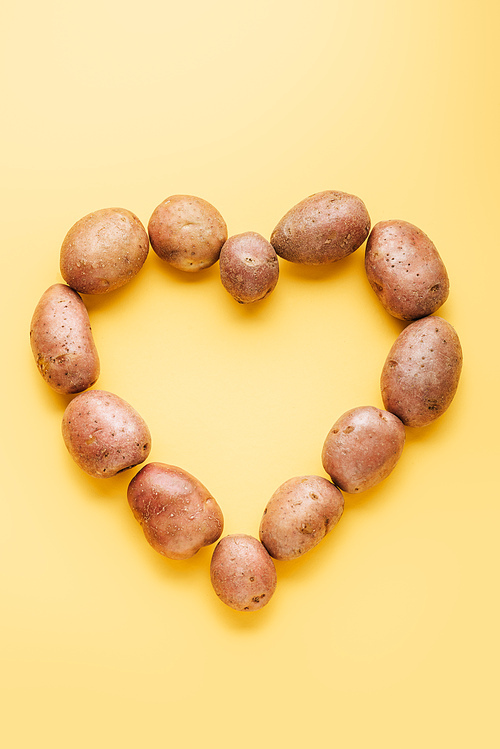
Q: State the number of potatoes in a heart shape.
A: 12